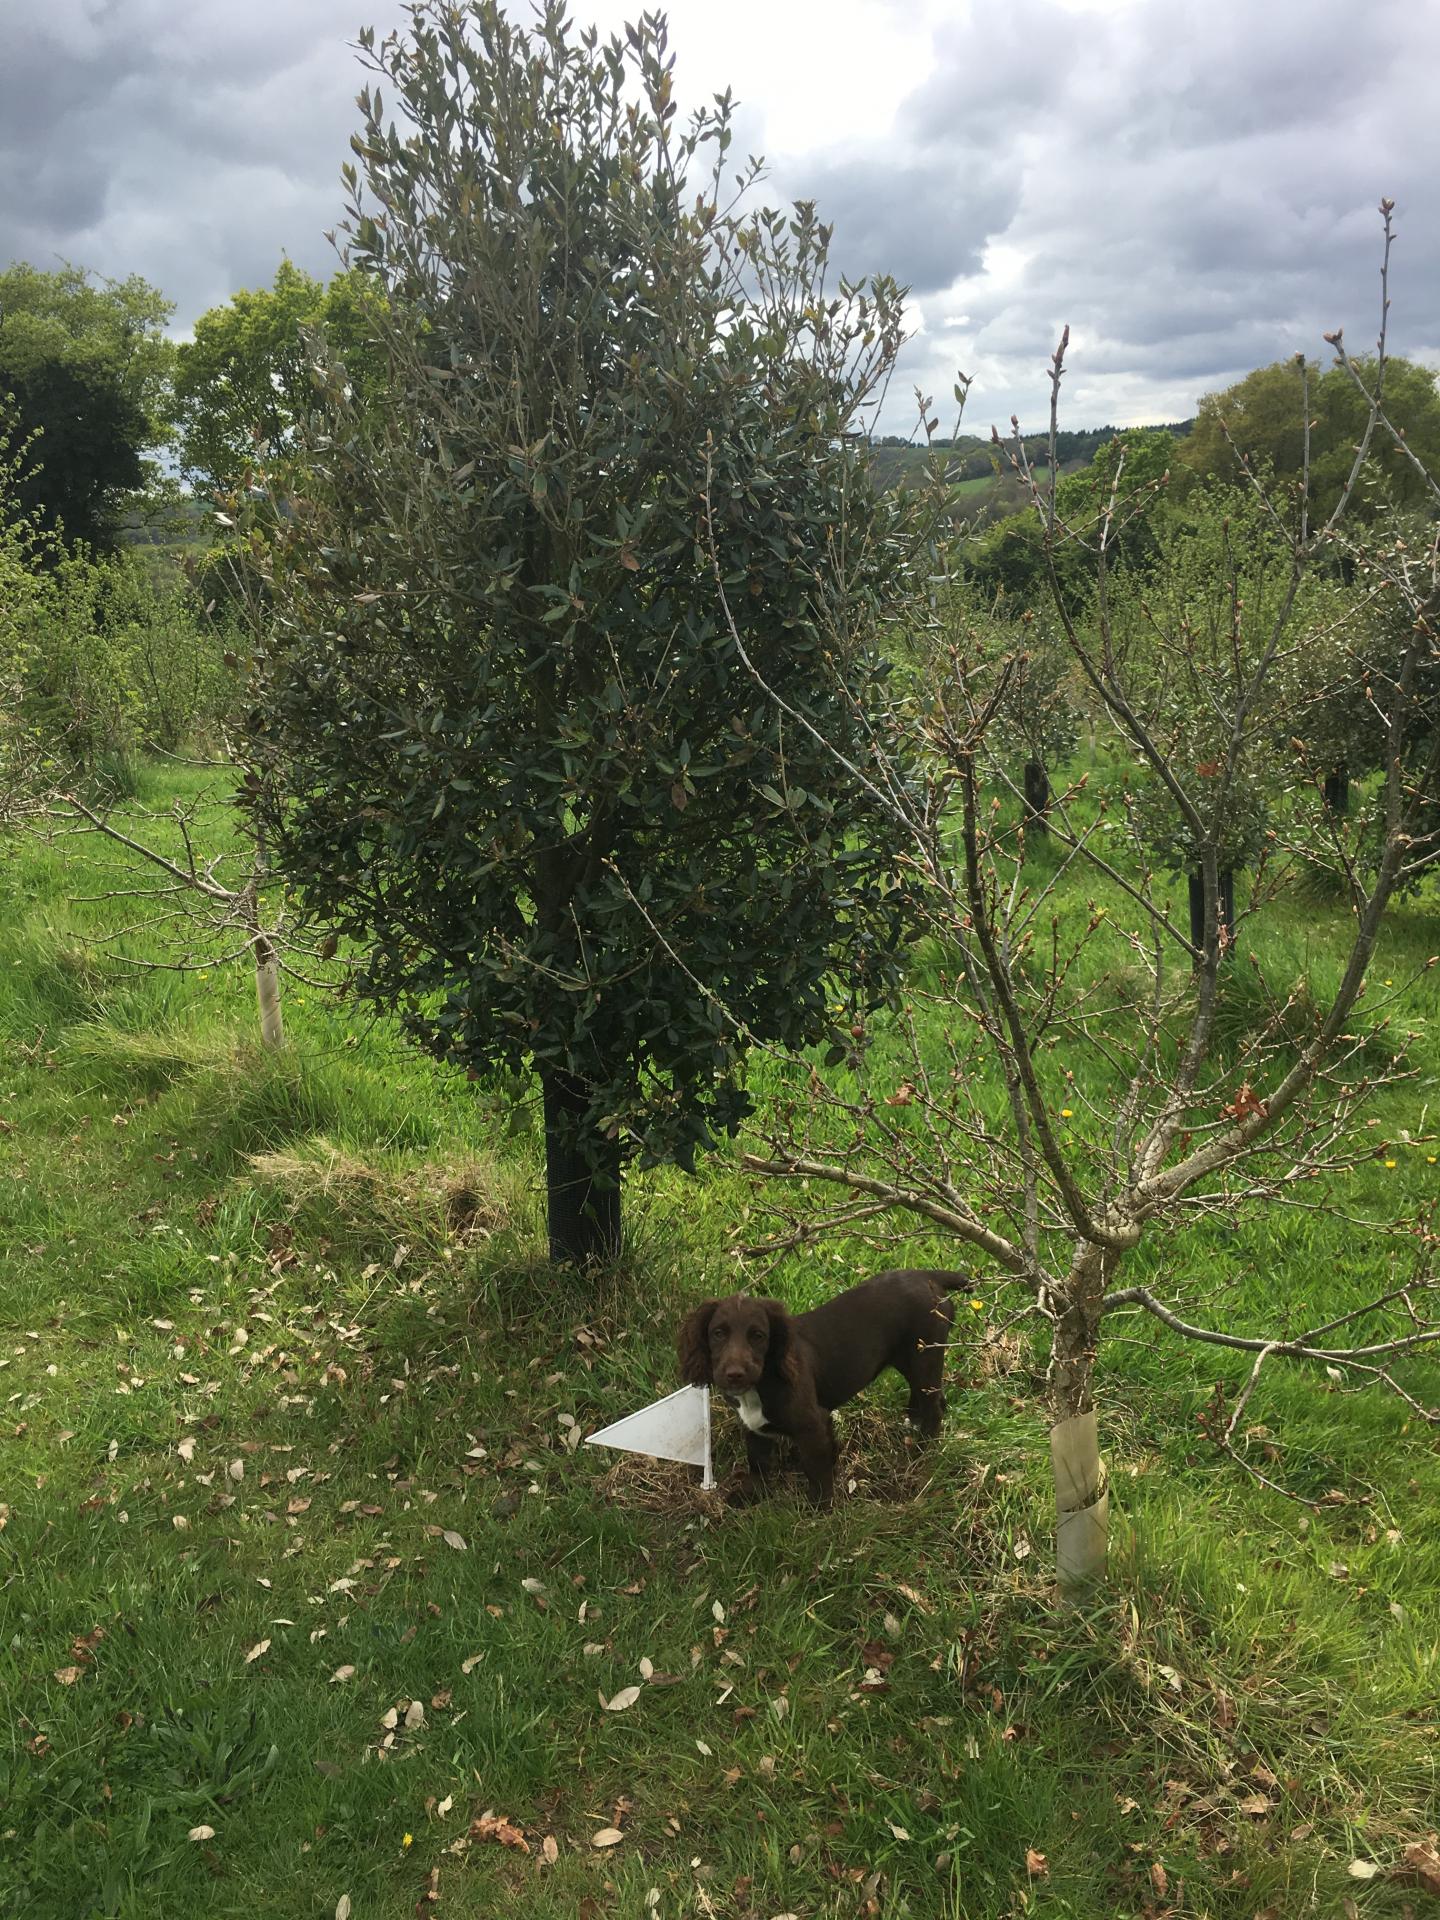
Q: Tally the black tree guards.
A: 4